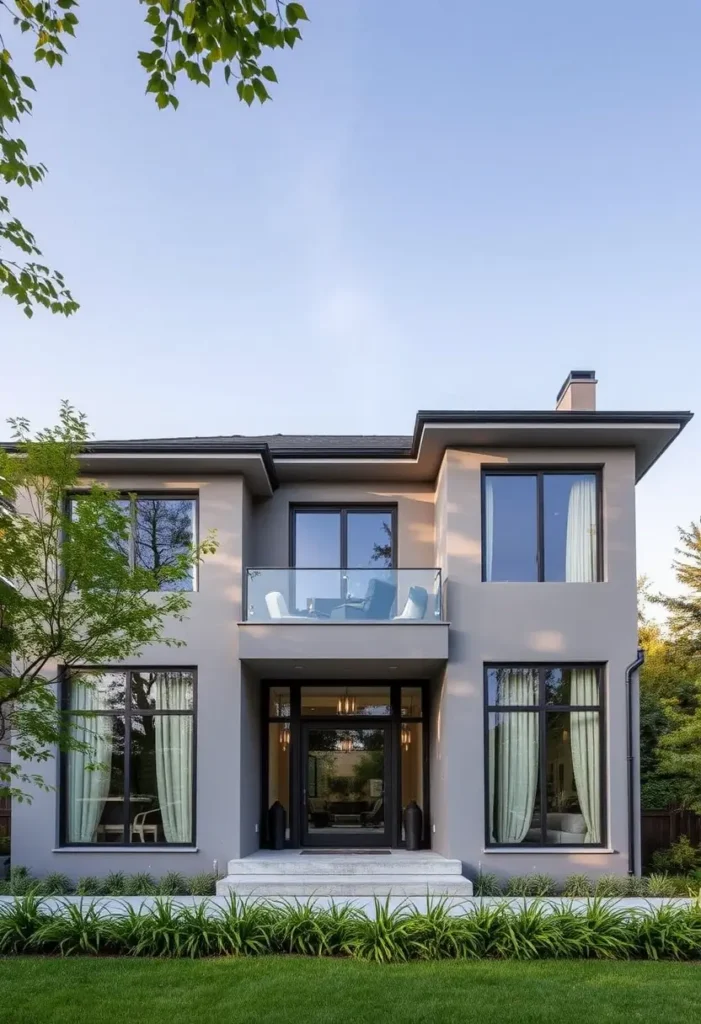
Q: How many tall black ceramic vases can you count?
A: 2